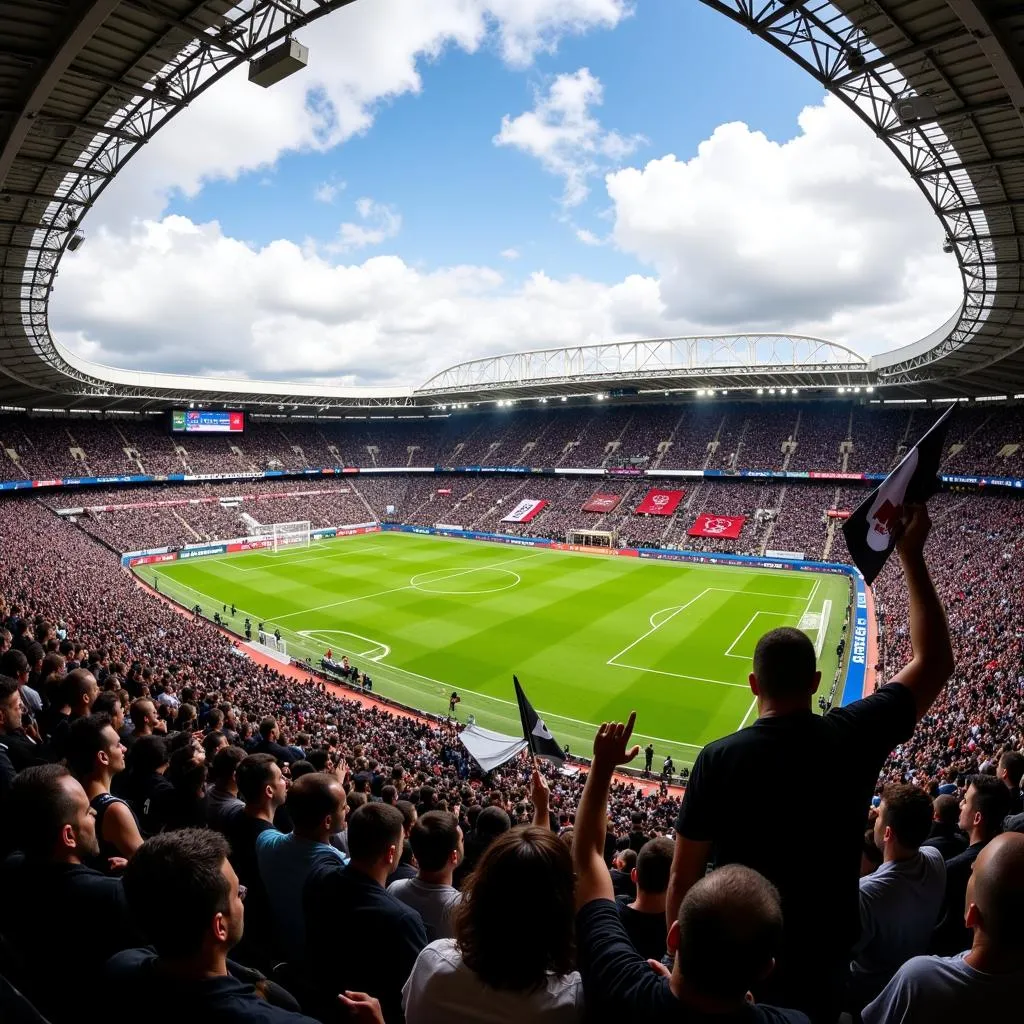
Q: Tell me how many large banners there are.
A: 4